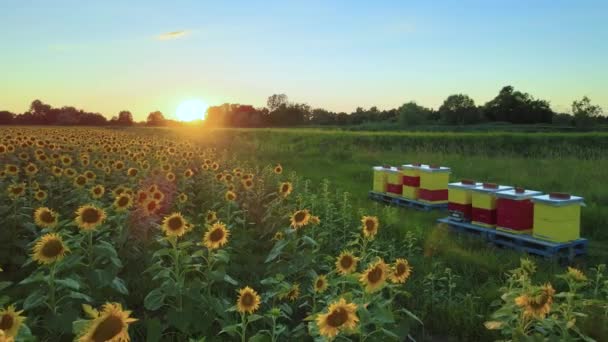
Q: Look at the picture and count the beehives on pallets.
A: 8